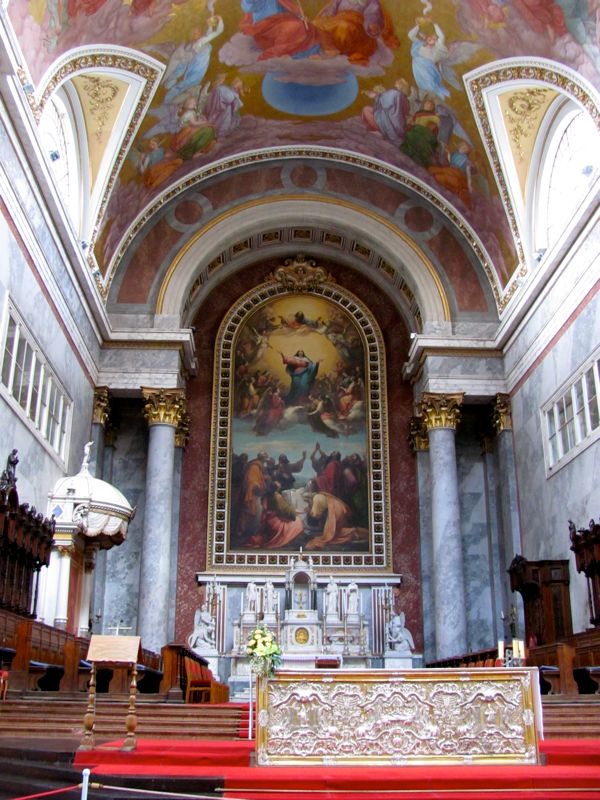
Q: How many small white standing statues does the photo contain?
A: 4